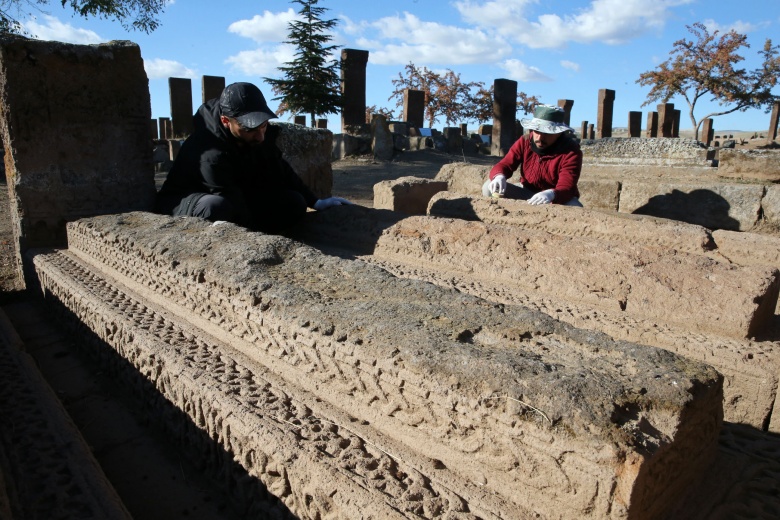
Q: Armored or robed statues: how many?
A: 0